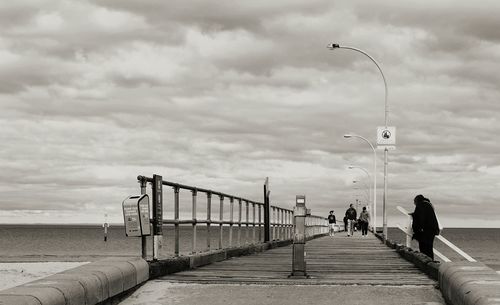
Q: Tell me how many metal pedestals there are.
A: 1